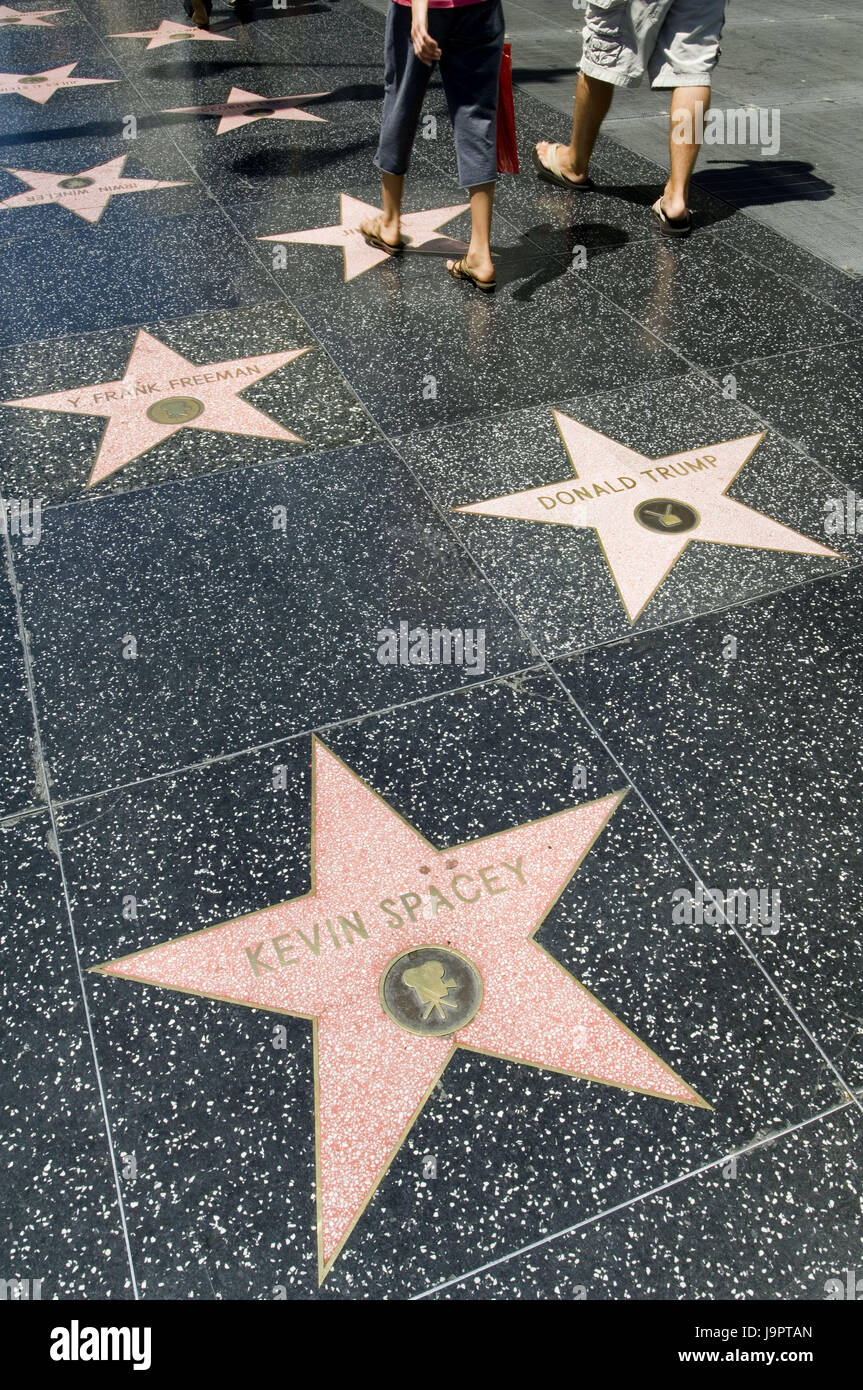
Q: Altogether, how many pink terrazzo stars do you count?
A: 9